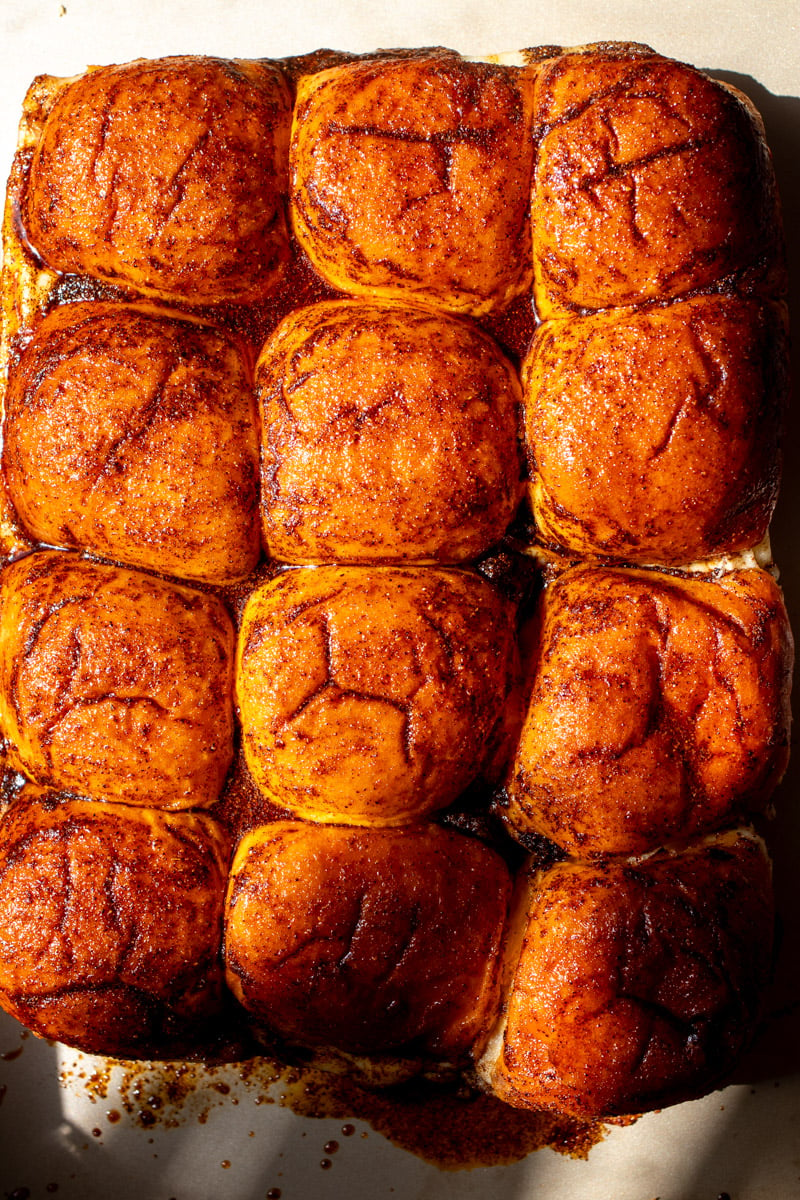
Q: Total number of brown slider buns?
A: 12